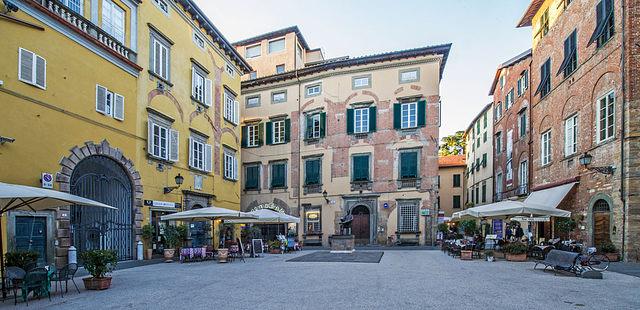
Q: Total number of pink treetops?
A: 0